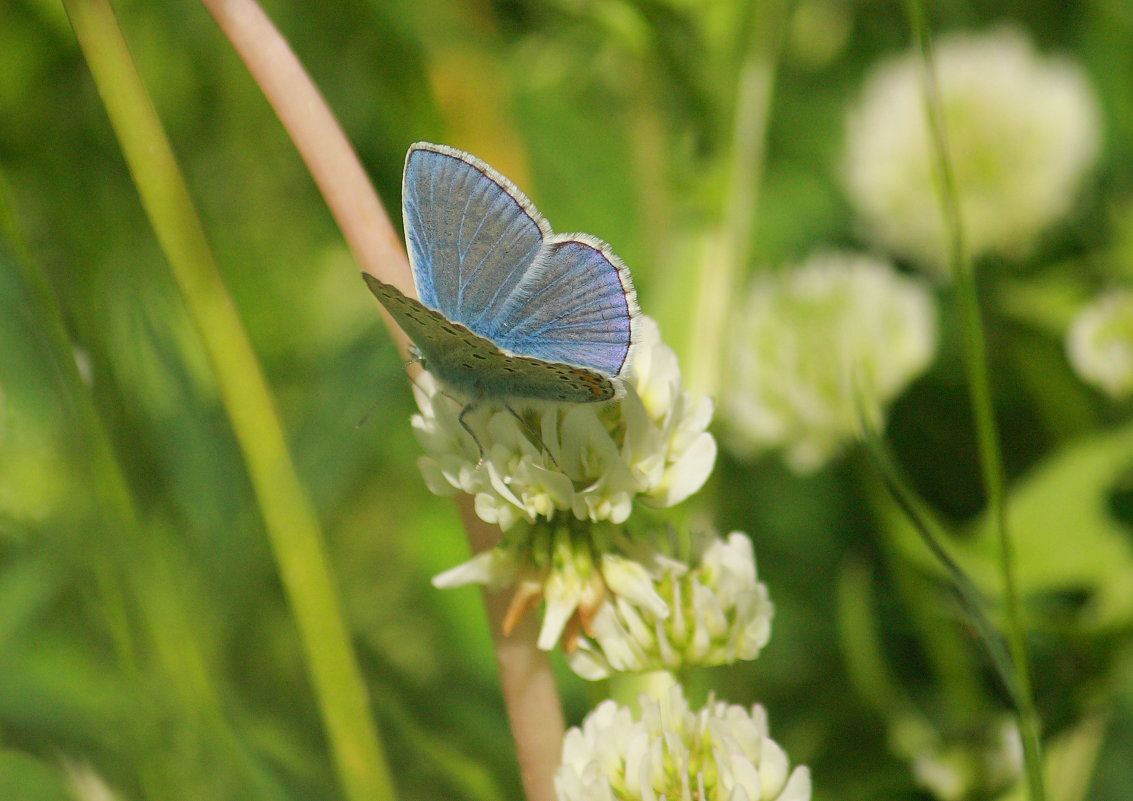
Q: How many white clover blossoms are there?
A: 6